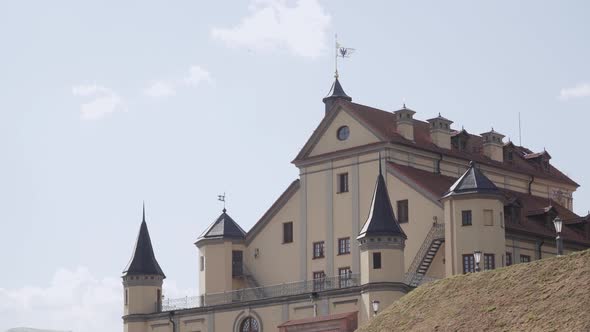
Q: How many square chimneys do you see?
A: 3